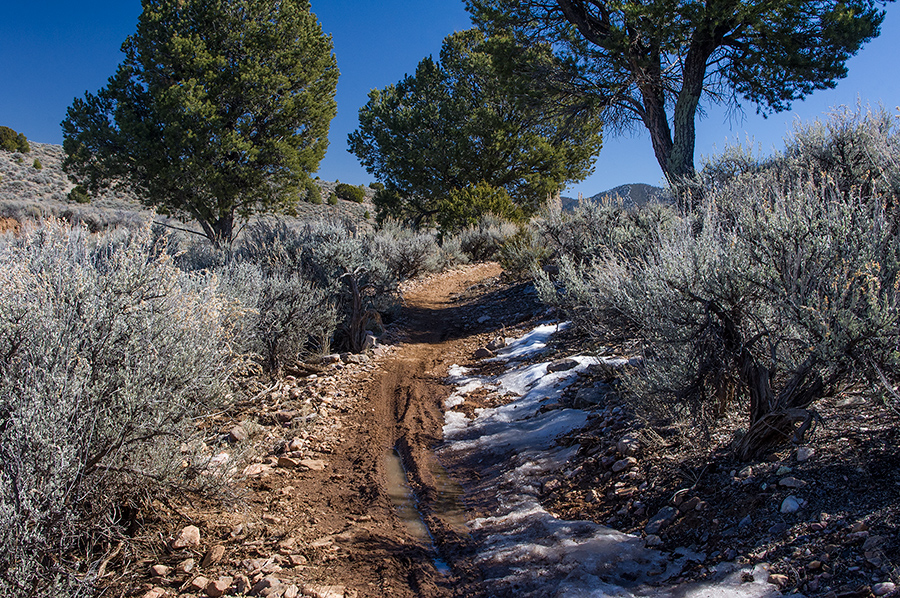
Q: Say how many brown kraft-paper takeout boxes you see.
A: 0